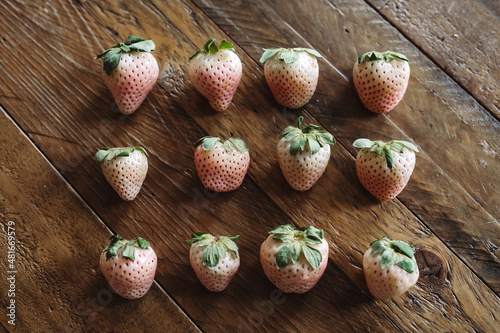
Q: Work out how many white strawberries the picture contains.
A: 12